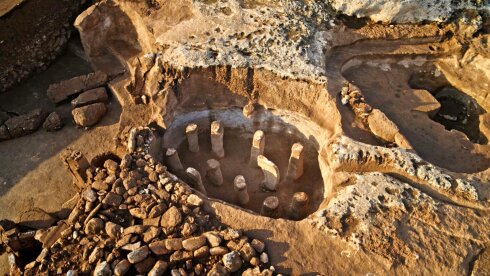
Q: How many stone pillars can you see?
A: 11